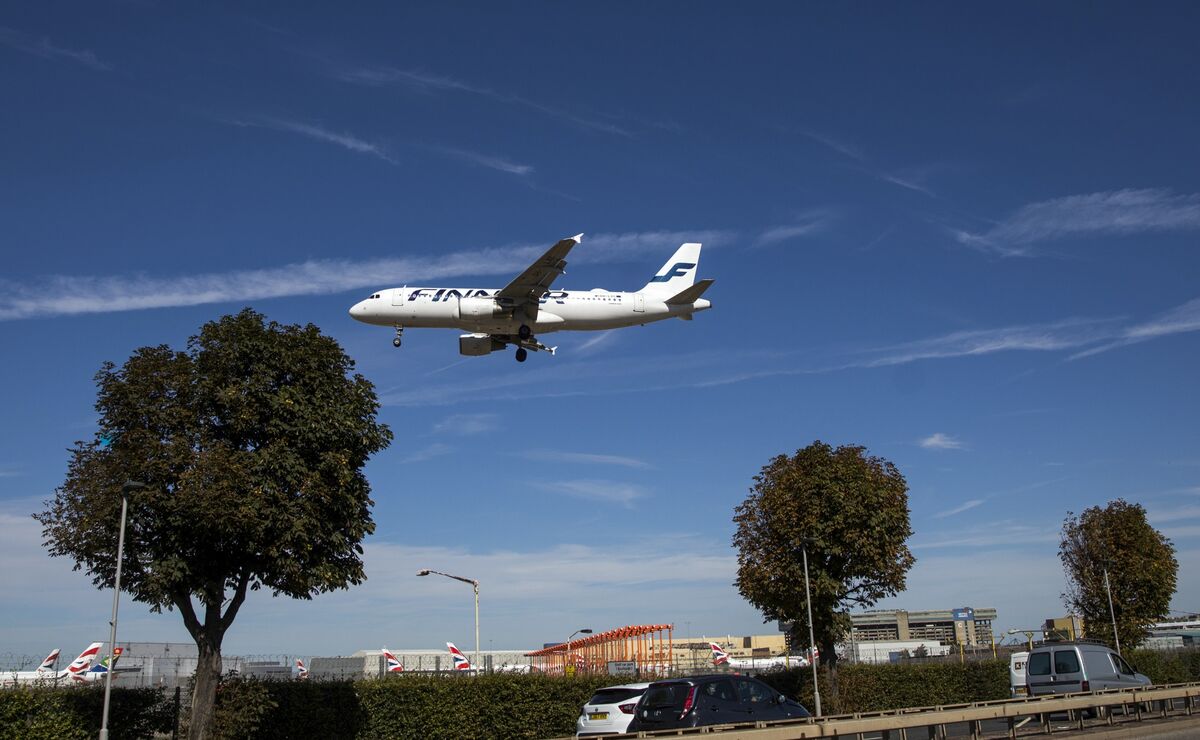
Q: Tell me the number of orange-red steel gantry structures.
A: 1